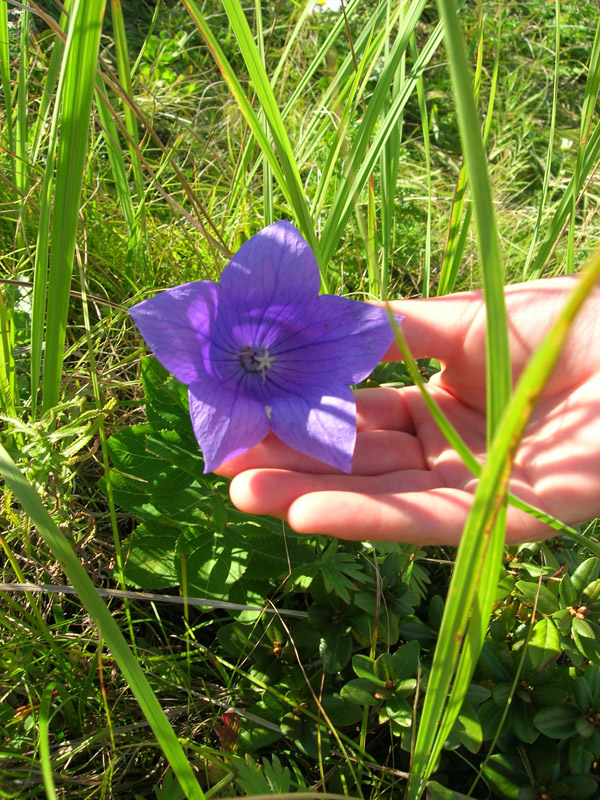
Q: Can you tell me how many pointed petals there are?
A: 5